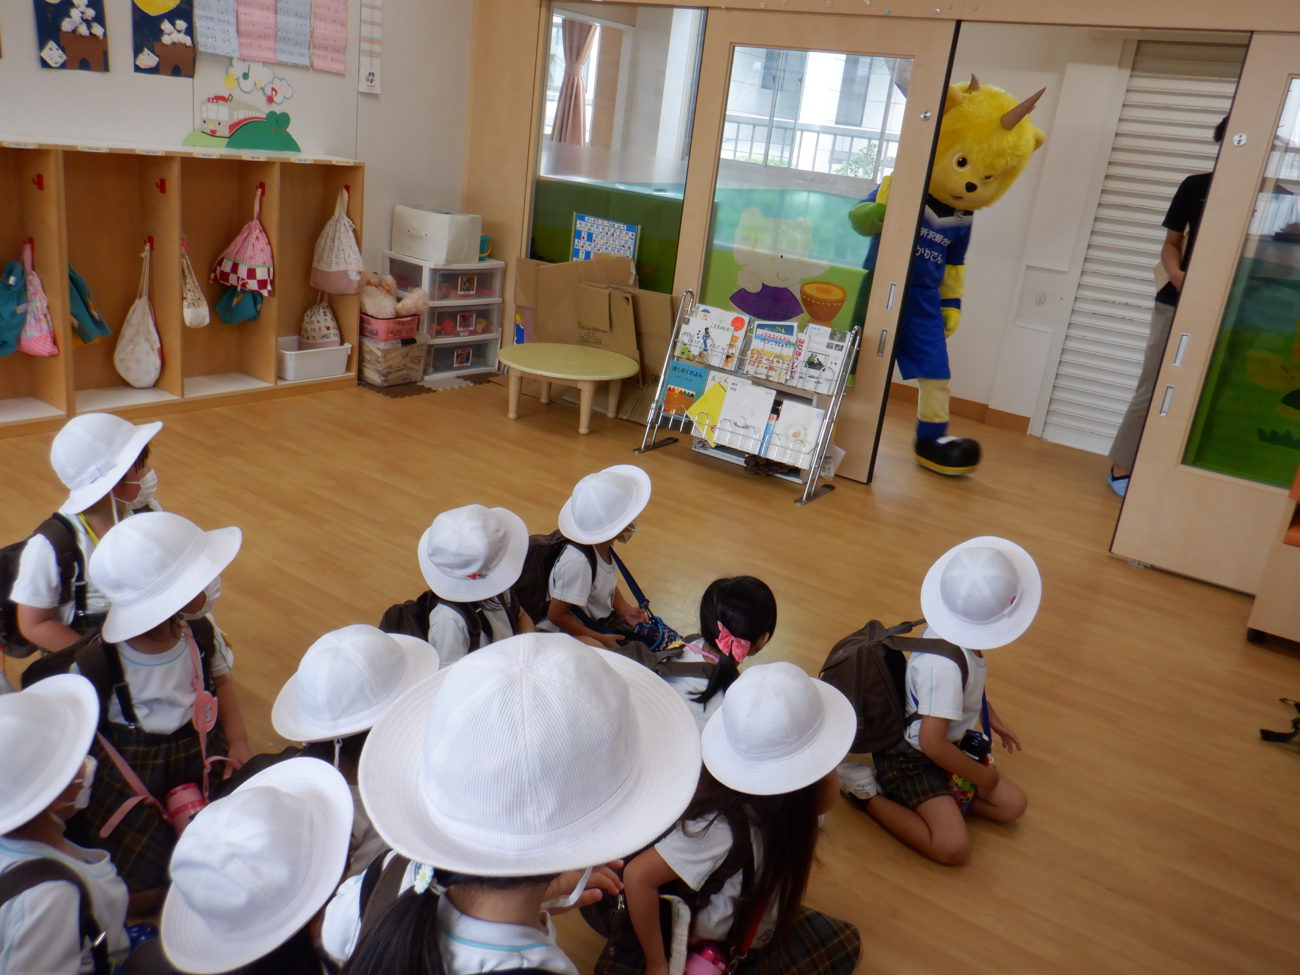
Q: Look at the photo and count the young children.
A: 11